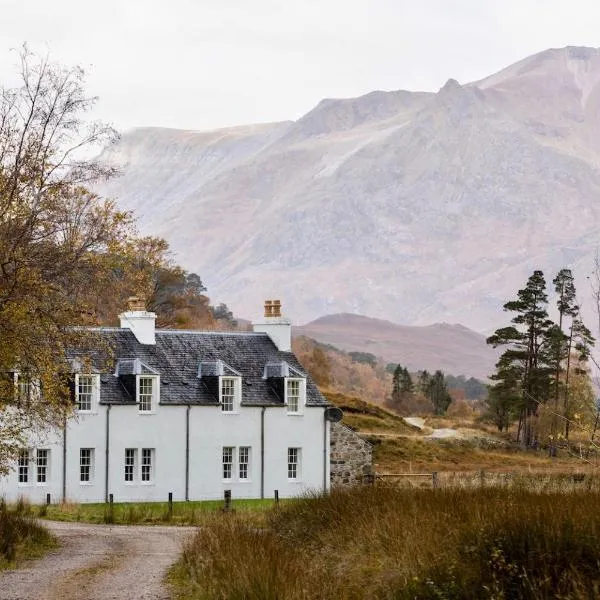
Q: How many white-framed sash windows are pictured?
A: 13